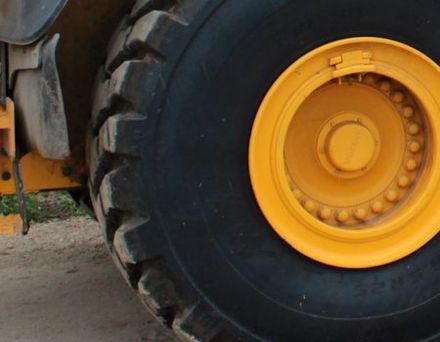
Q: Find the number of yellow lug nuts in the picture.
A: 15